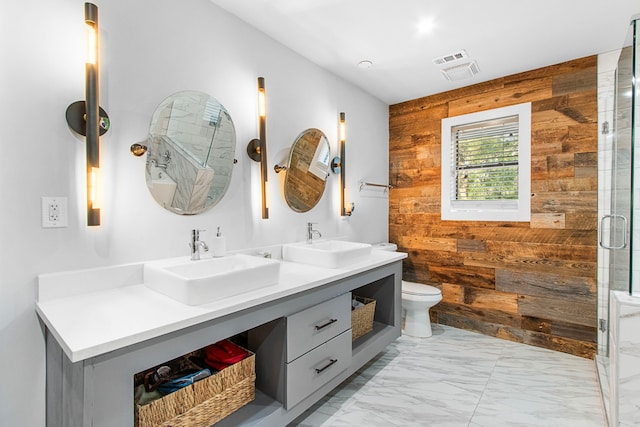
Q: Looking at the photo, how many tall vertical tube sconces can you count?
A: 3